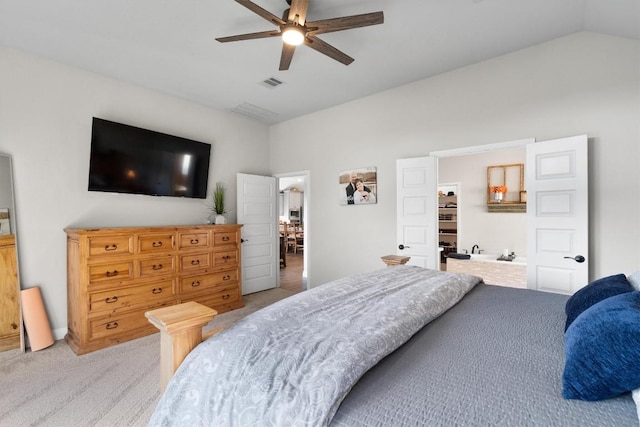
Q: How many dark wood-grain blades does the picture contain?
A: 6